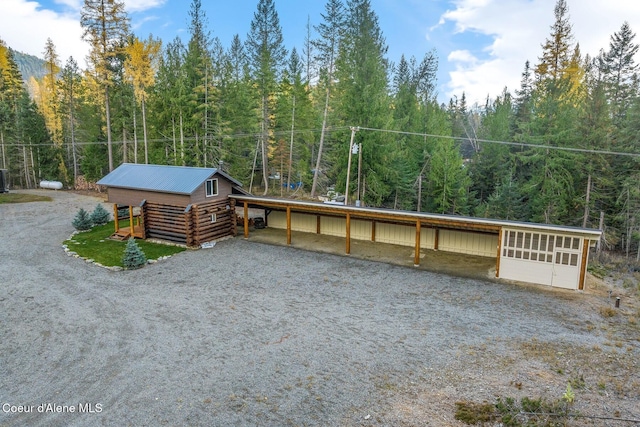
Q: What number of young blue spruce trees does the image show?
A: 3